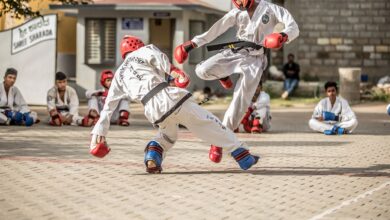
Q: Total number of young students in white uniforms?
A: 7